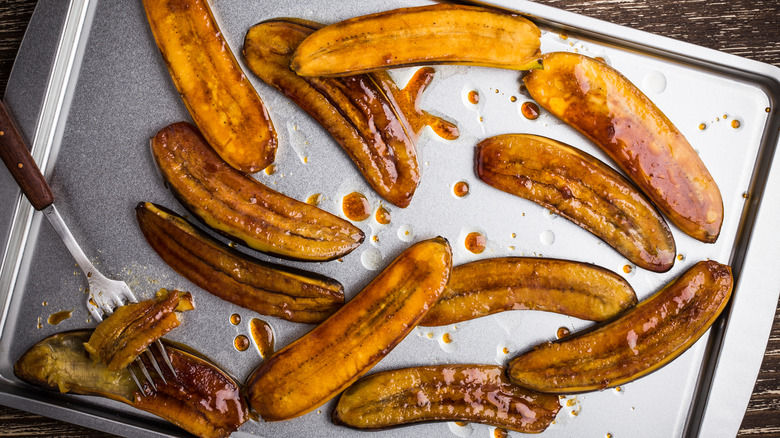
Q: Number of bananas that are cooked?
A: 12